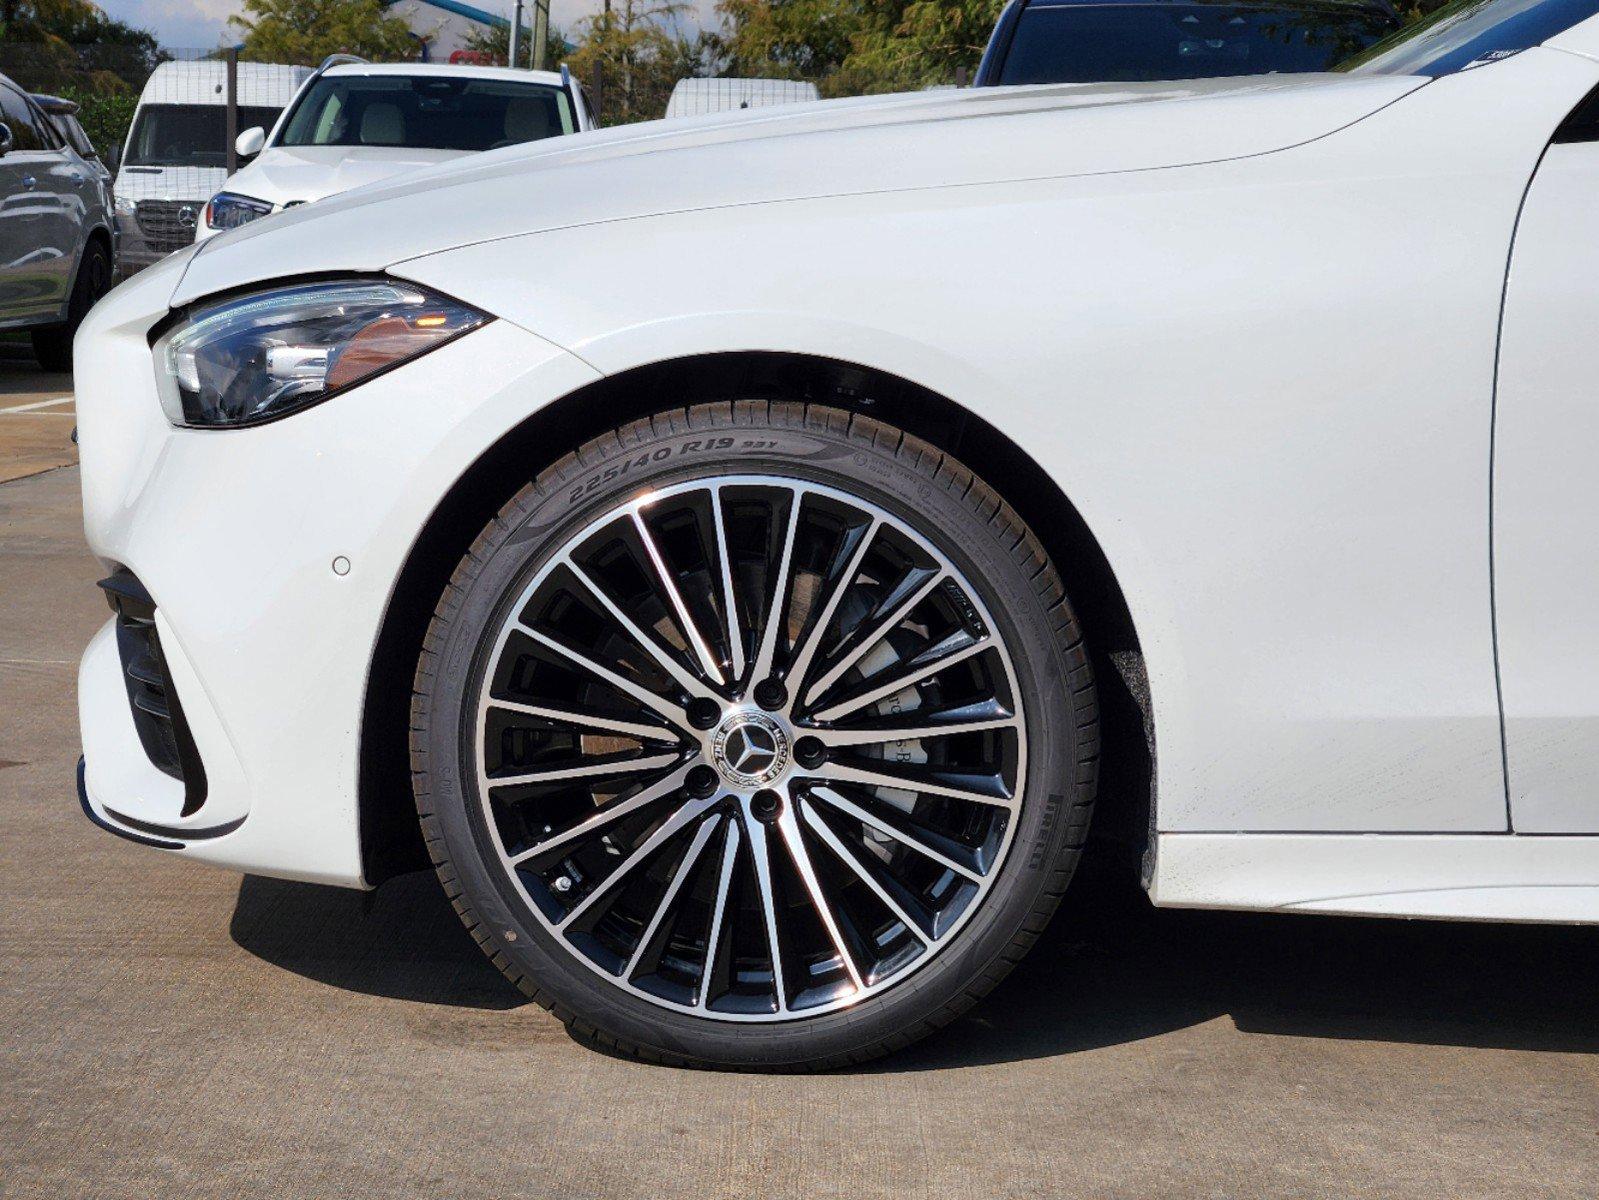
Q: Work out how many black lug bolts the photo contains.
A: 5